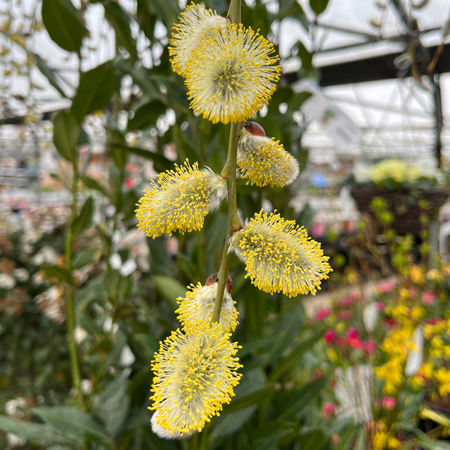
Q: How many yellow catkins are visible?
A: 7